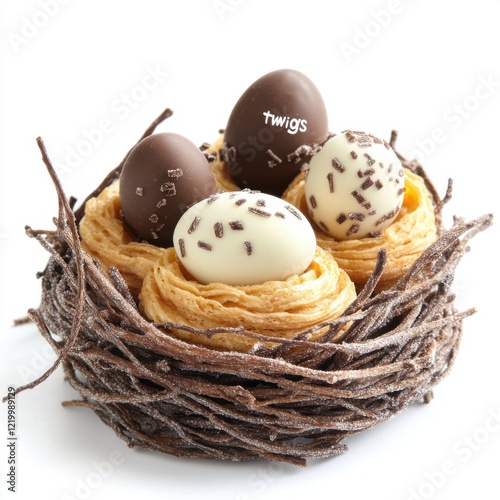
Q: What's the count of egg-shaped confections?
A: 4